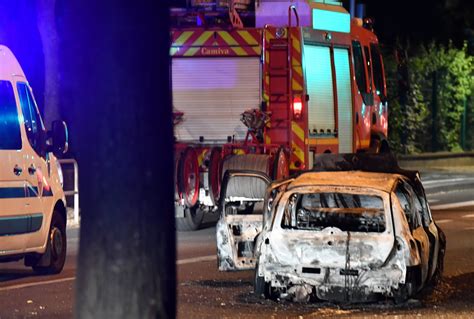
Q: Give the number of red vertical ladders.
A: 1